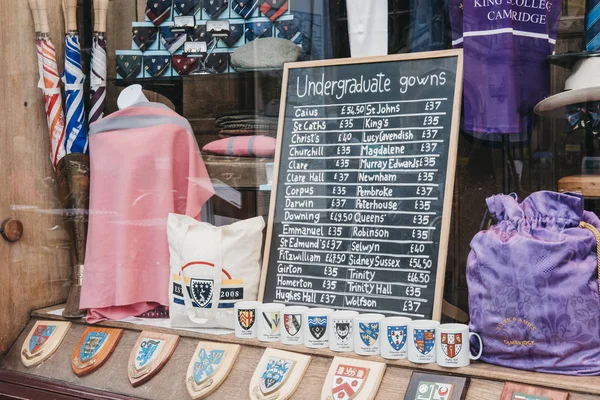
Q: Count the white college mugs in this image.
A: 9